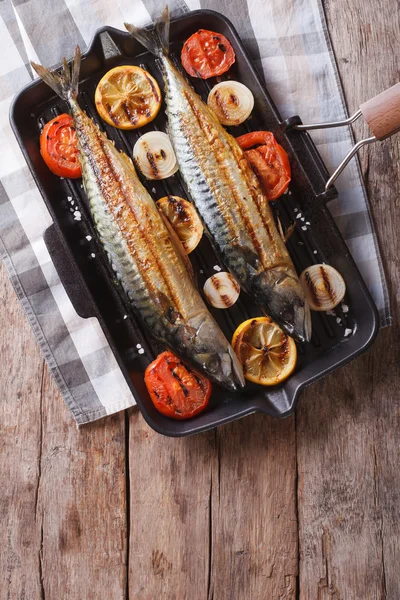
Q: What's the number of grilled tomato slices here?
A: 4